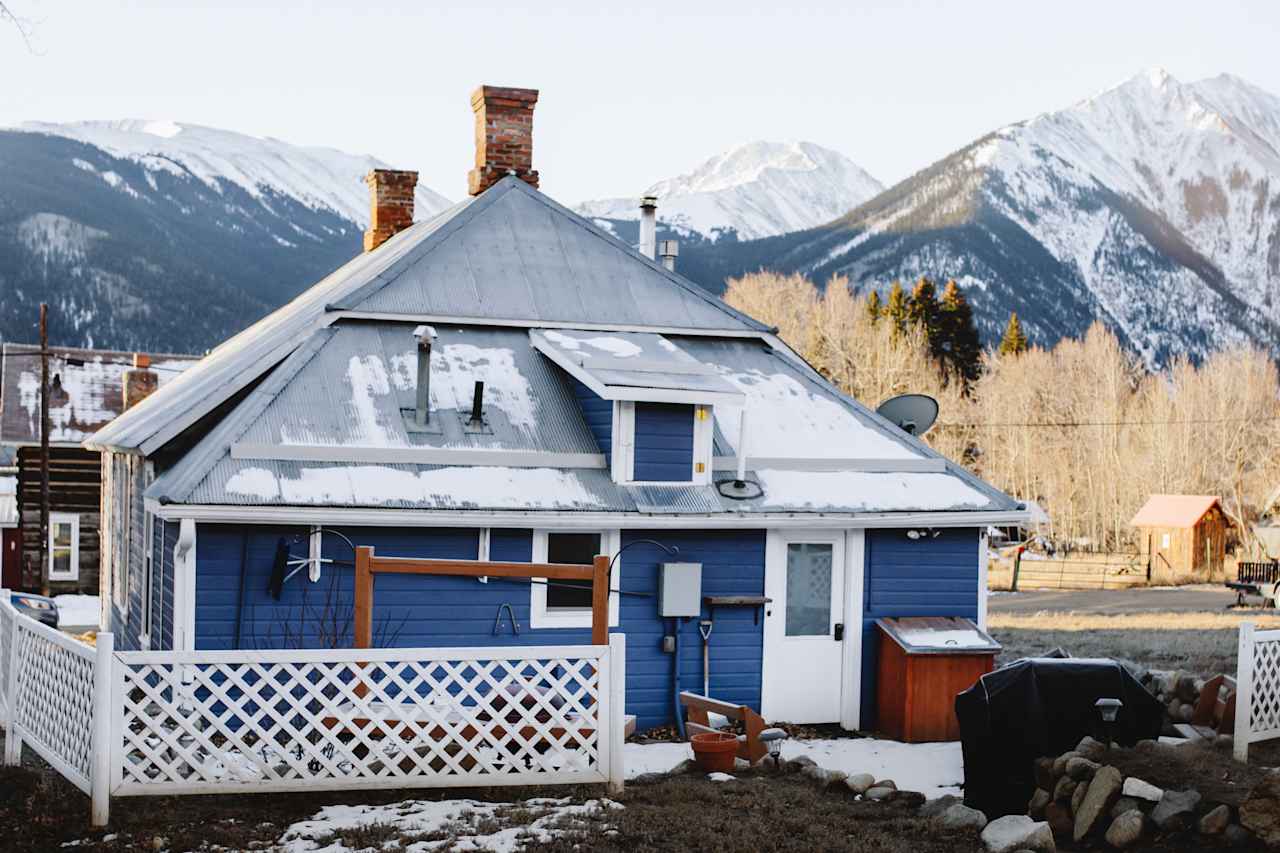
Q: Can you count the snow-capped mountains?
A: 3